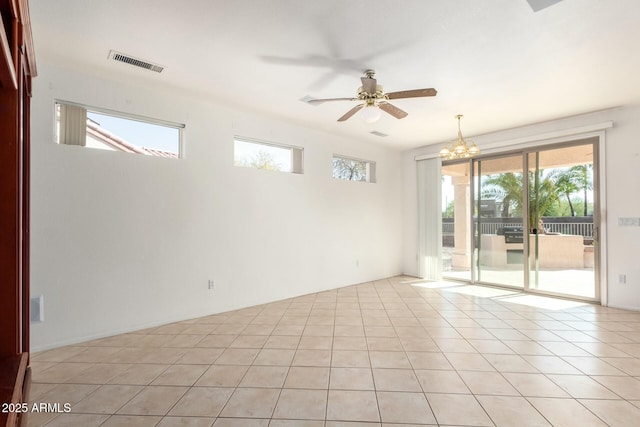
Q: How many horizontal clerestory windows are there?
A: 3